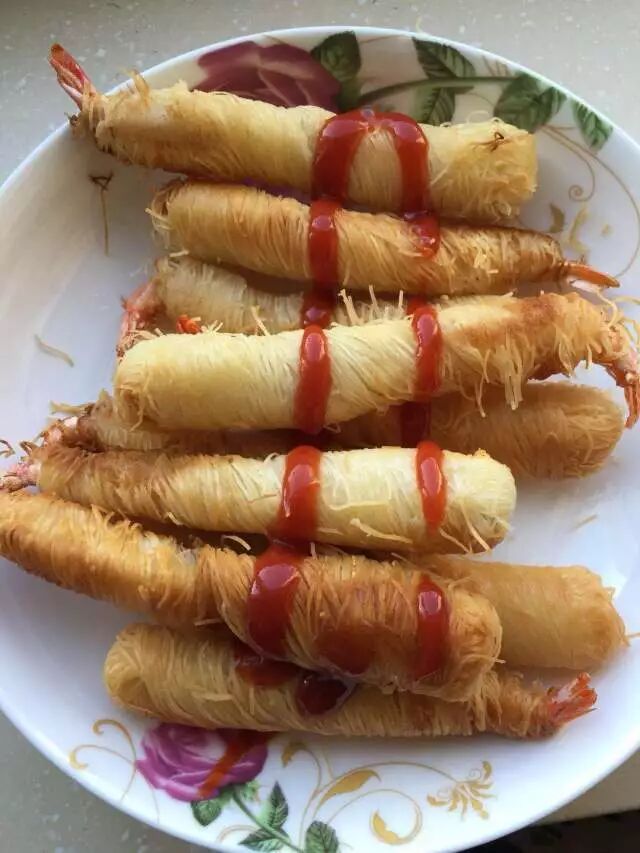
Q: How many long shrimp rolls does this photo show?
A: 9